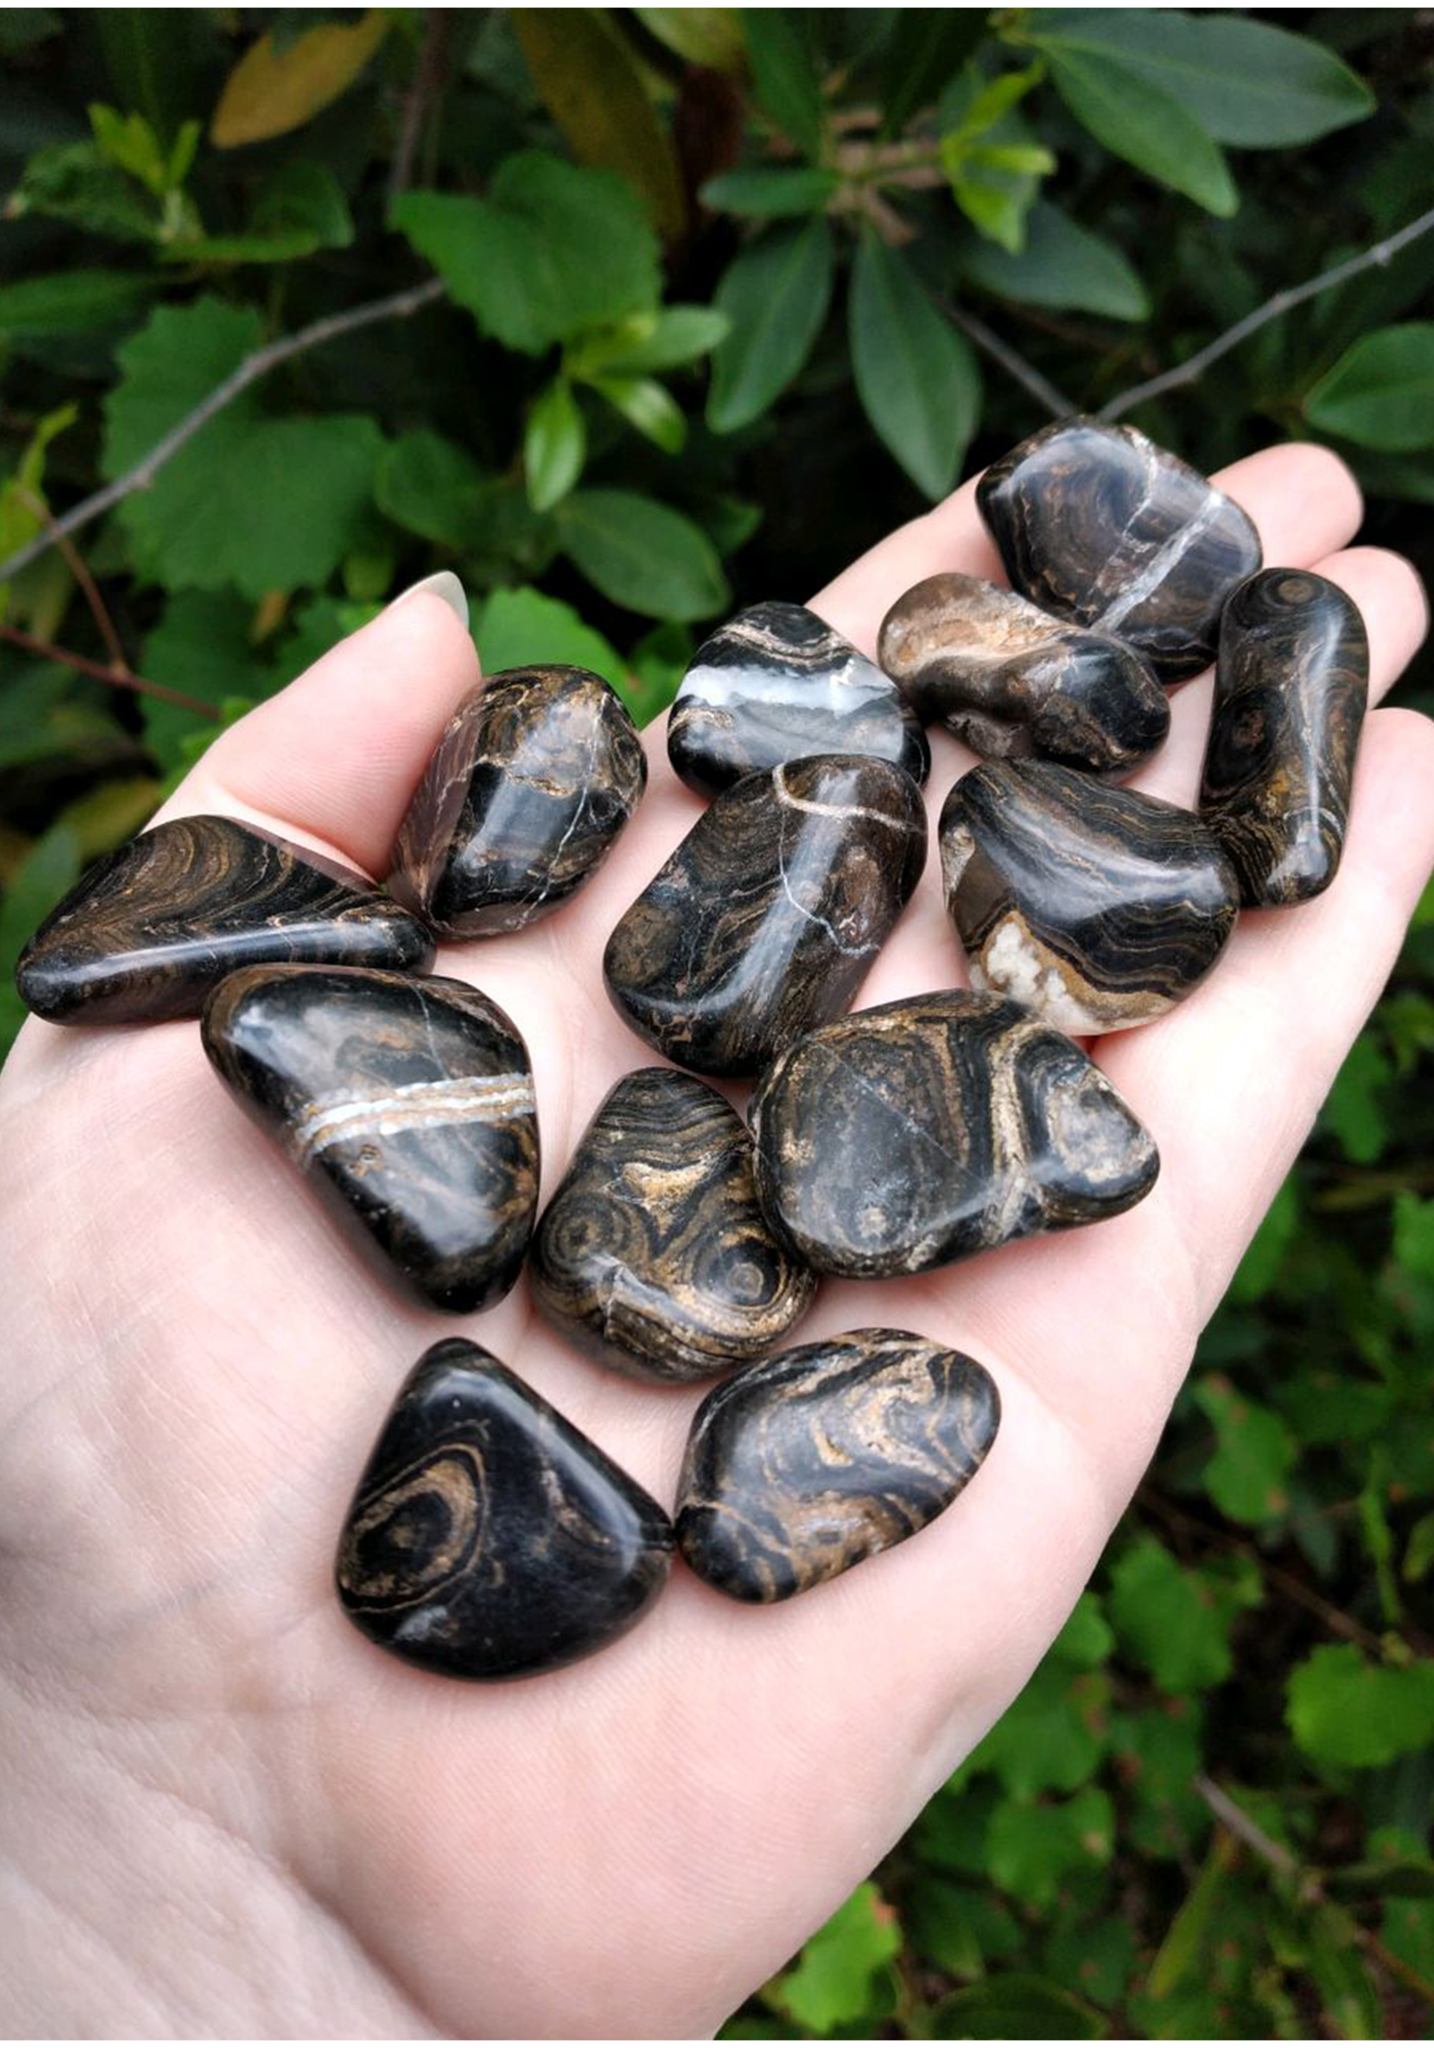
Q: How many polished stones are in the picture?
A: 13